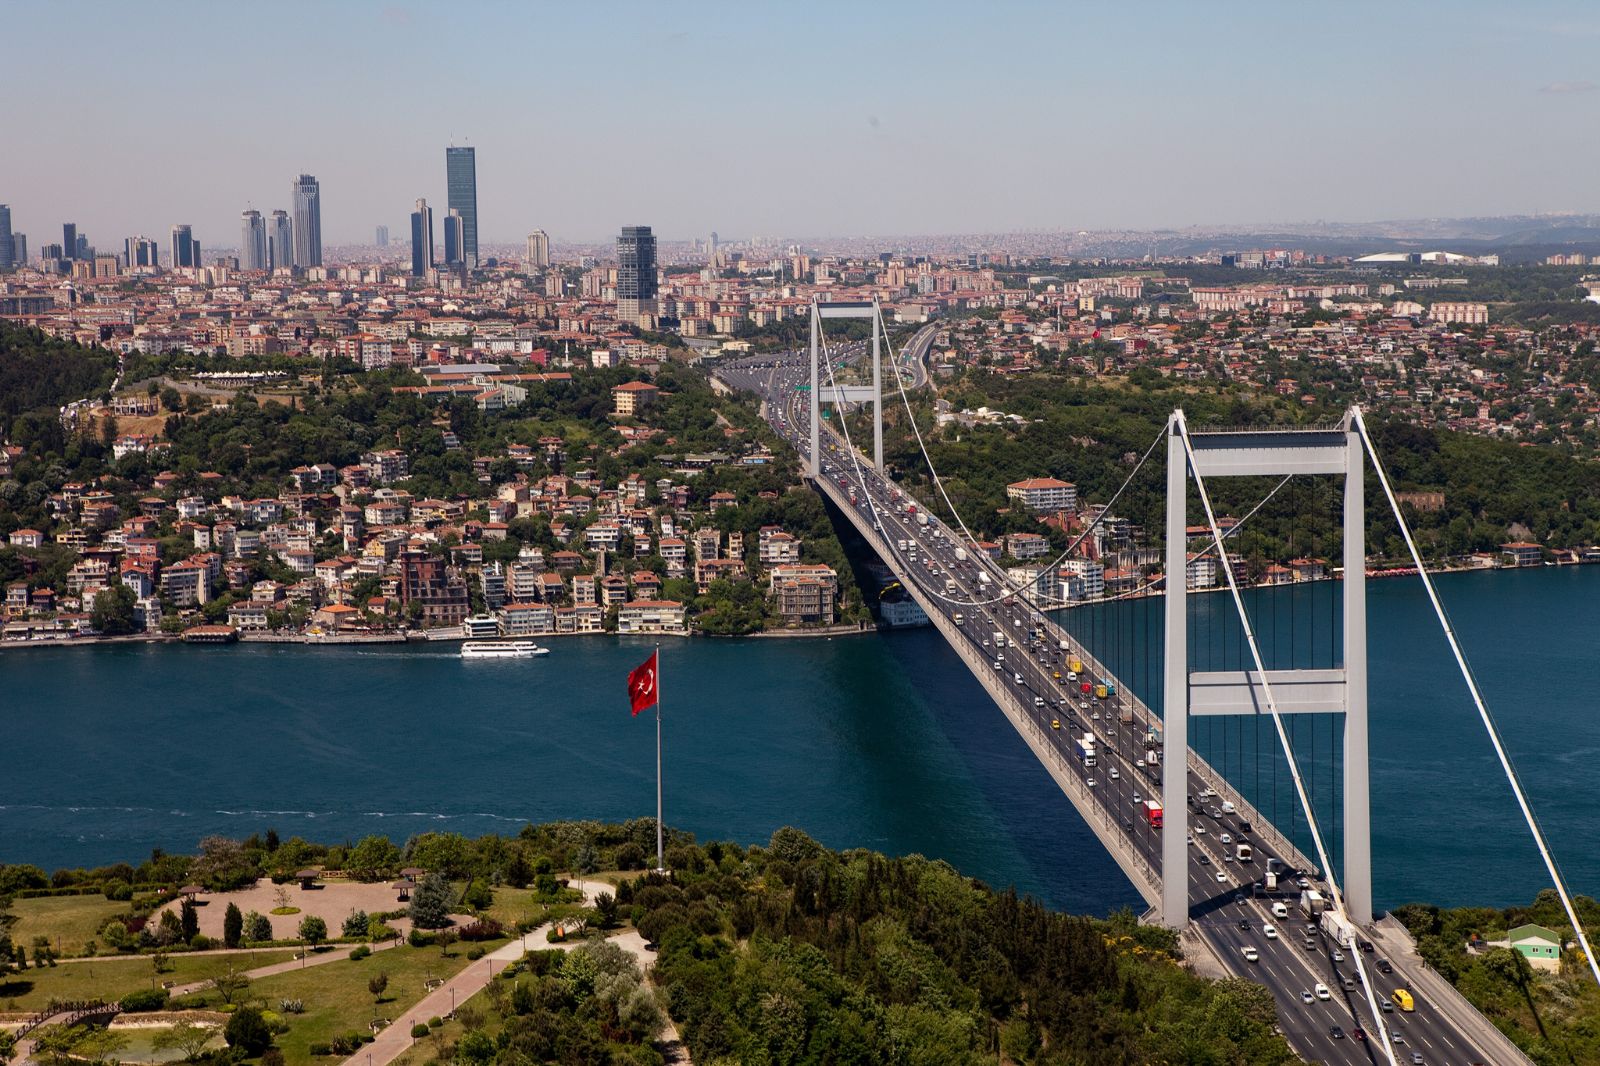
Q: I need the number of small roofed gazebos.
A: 4